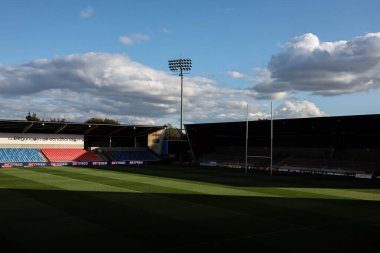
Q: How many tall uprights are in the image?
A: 2